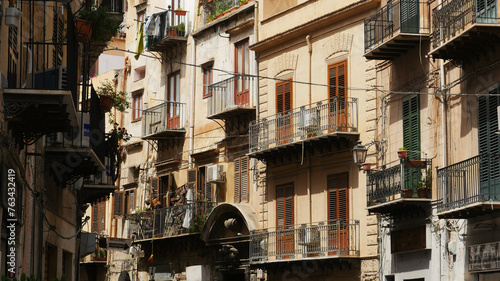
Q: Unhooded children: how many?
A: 0